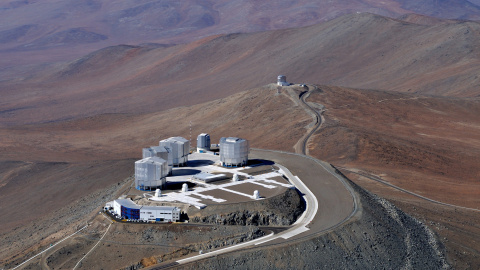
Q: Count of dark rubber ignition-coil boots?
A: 0